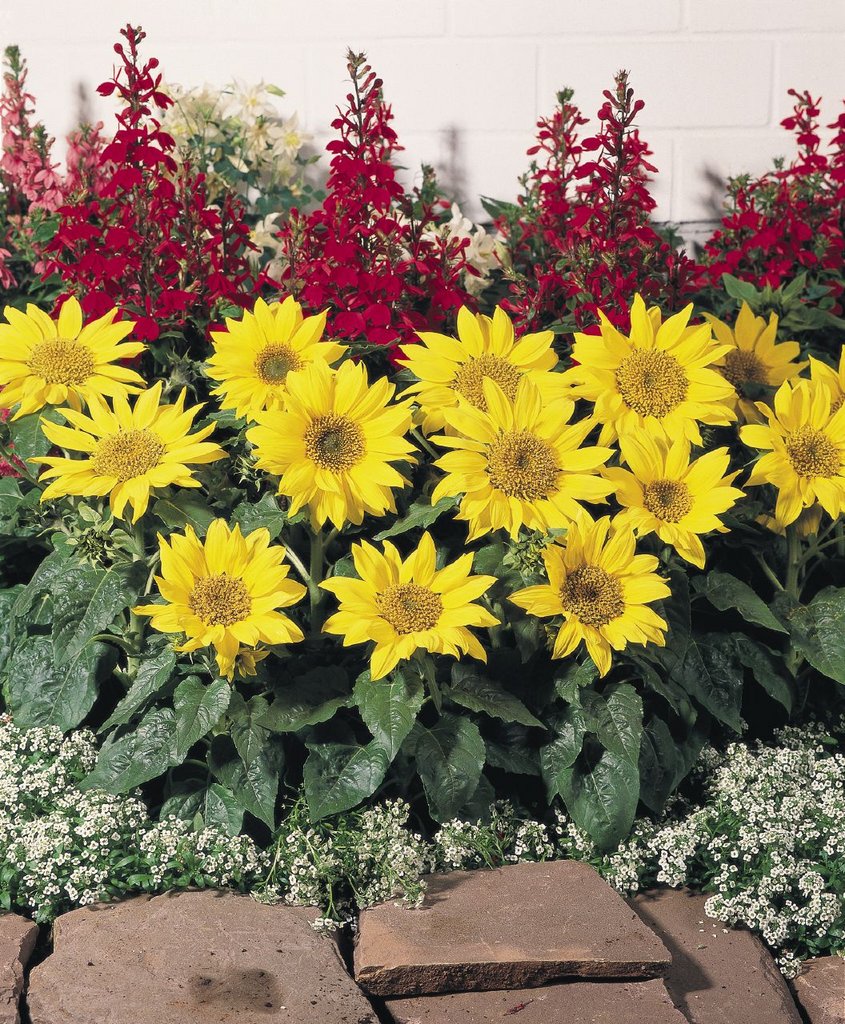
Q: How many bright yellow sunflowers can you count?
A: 14